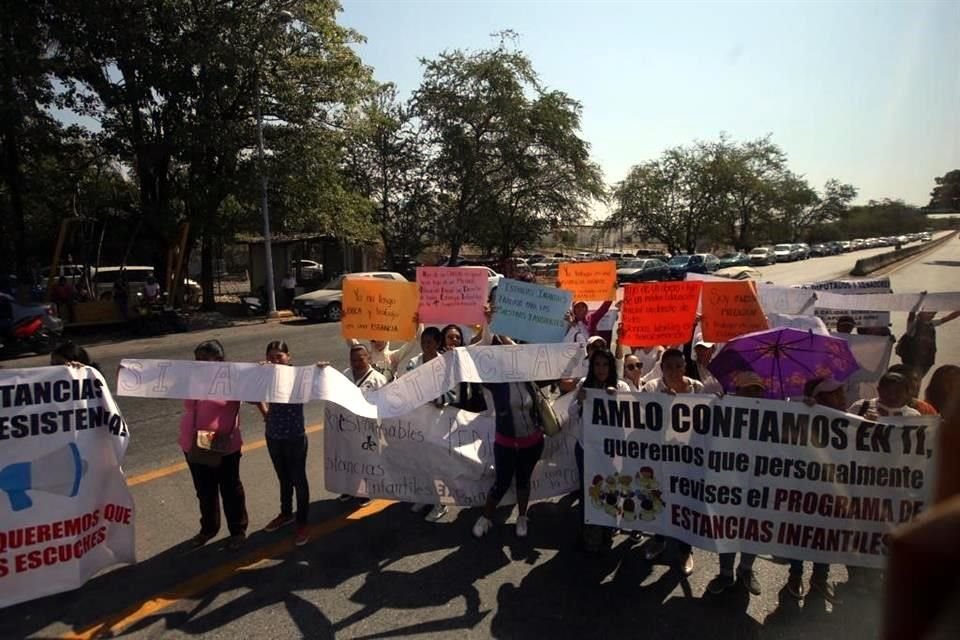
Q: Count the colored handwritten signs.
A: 6